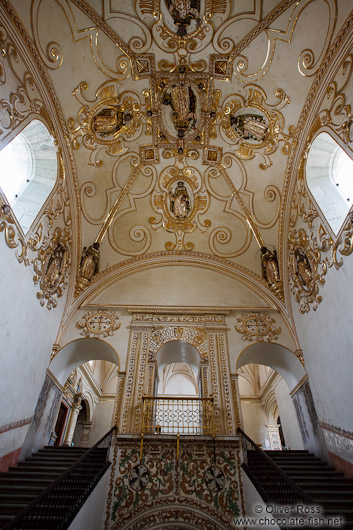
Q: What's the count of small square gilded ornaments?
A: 4